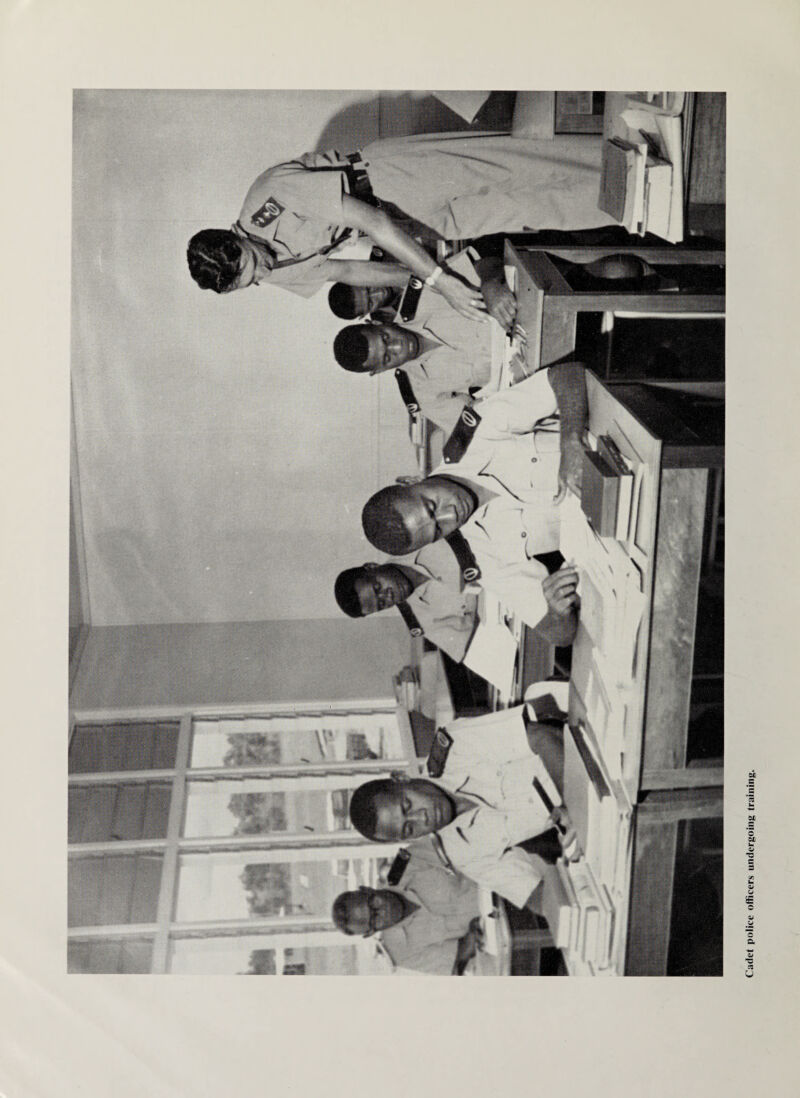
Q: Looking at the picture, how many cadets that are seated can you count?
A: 6